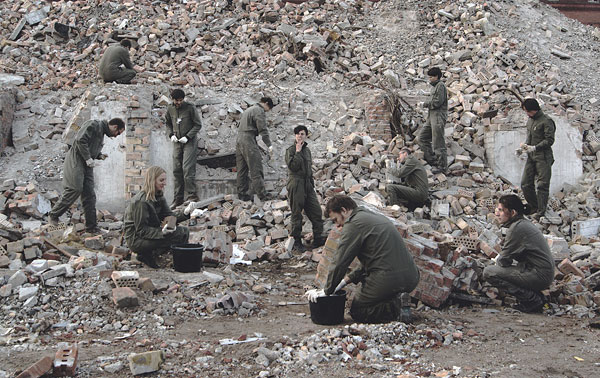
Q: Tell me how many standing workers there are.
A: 6